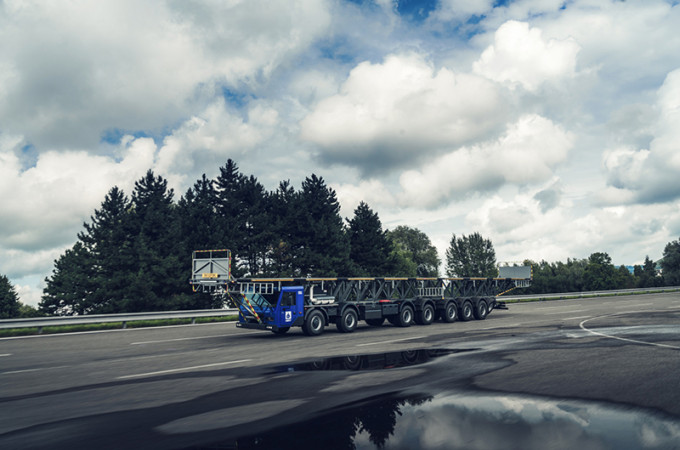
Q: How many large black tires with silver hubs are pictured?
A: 7